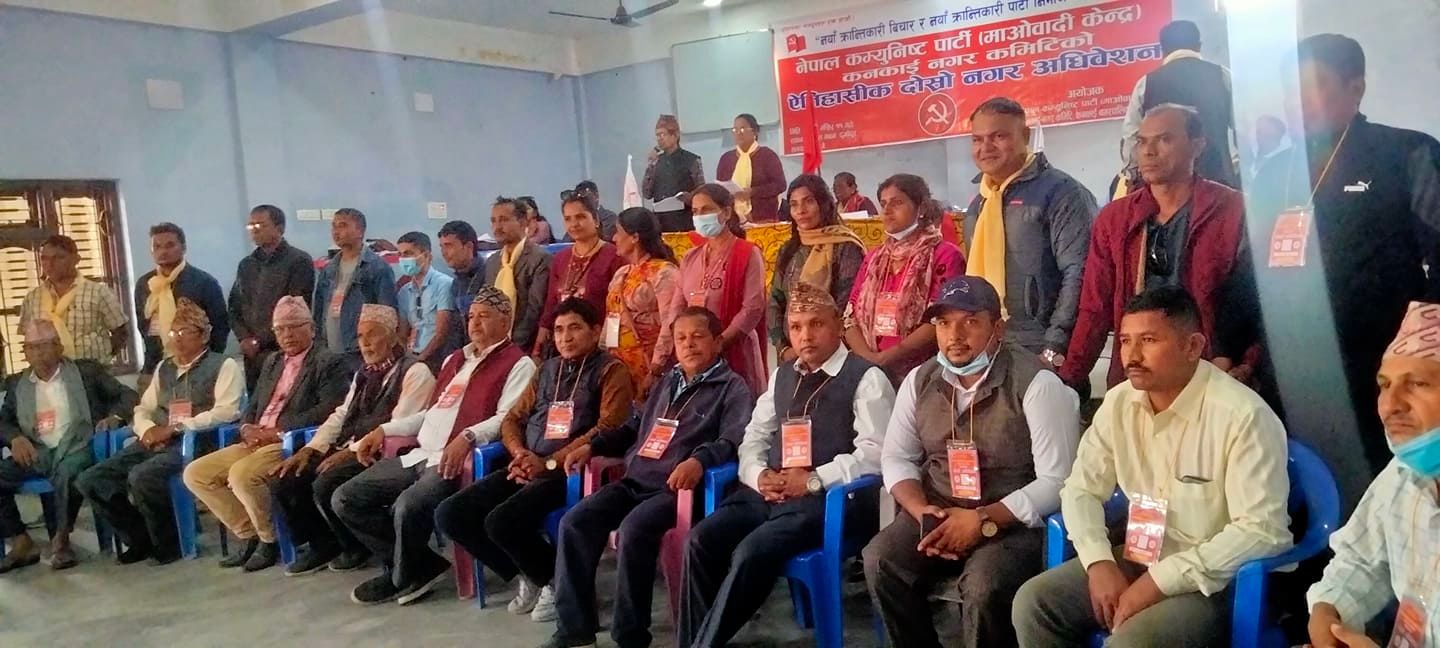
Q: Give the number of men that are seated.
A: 11